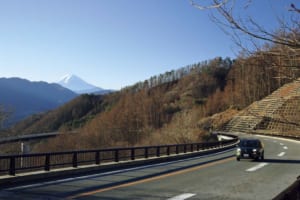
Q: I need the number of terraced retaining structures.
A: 1